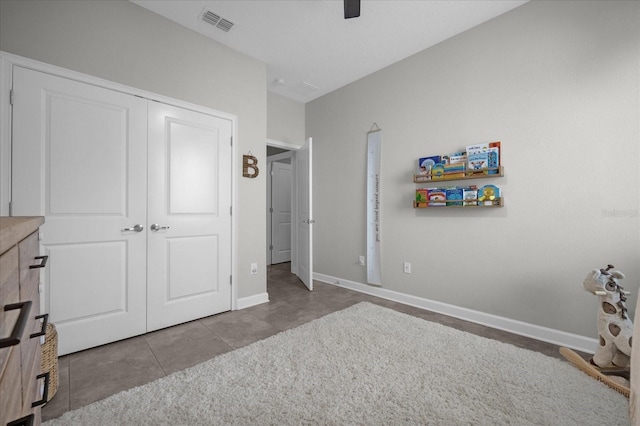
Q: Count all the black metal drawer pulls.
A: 5